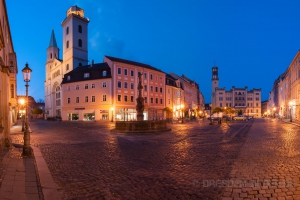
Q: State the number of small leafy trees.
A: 4